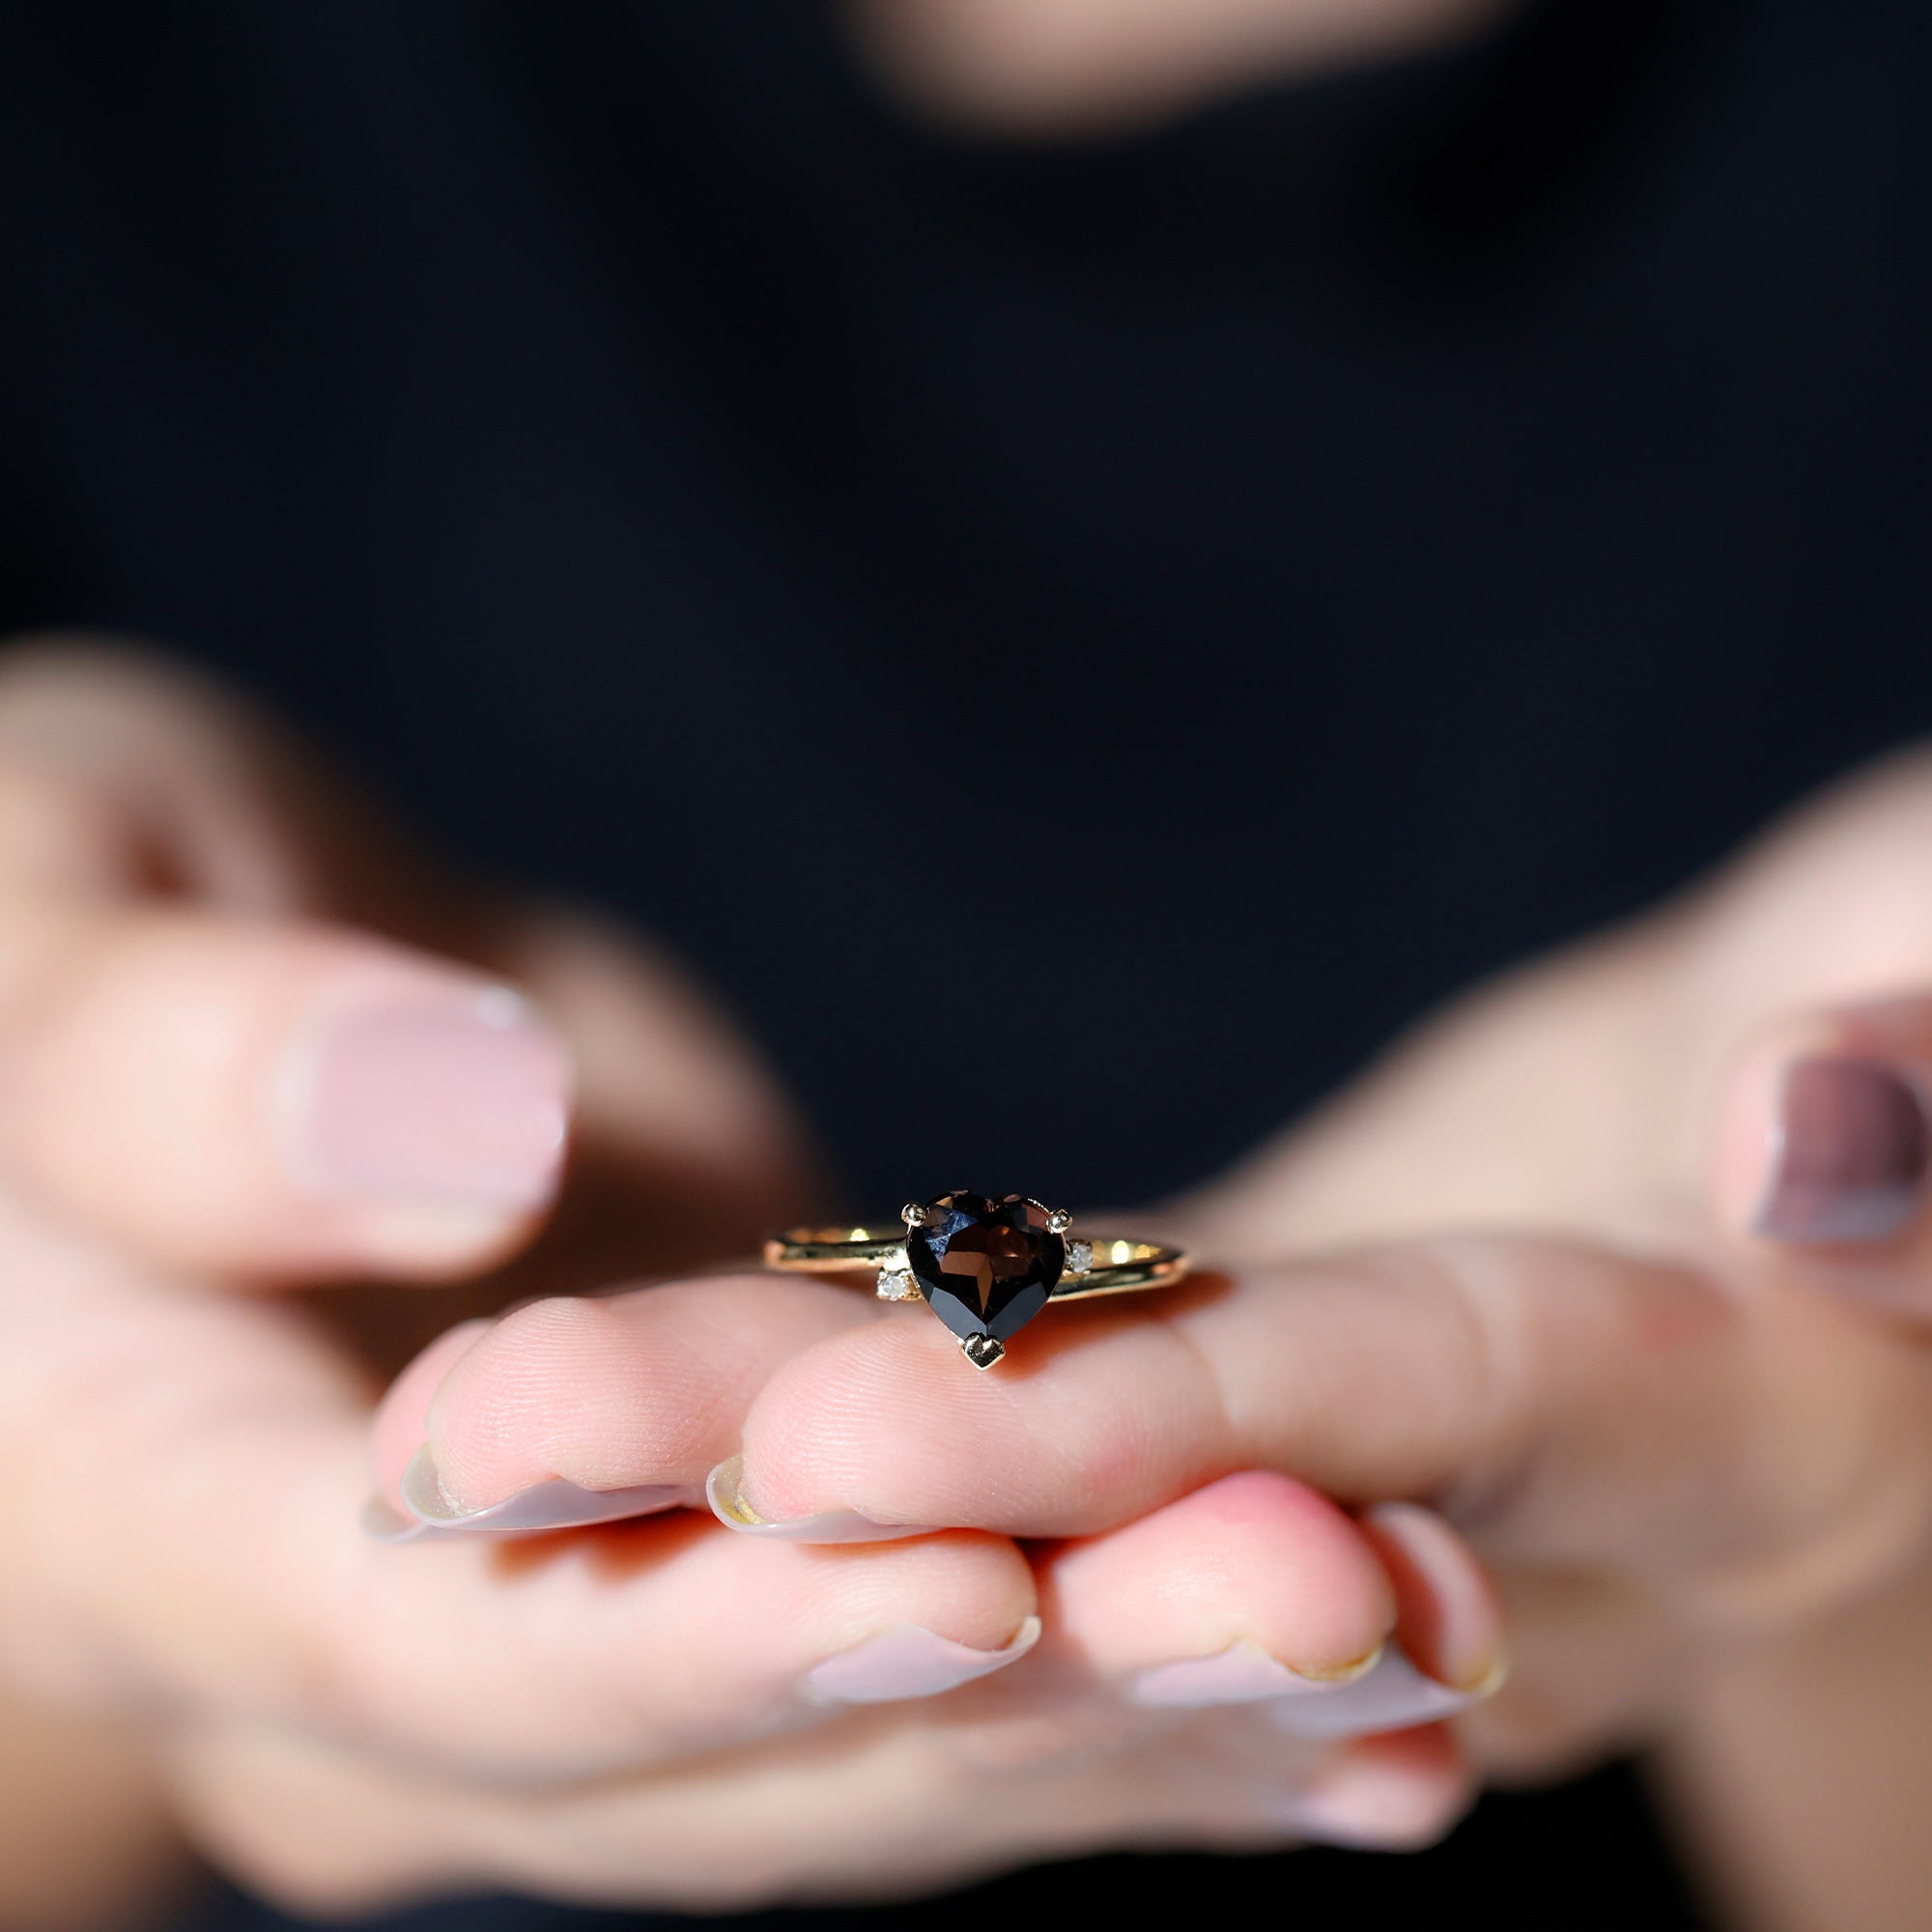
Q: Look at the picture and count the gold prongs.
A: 3